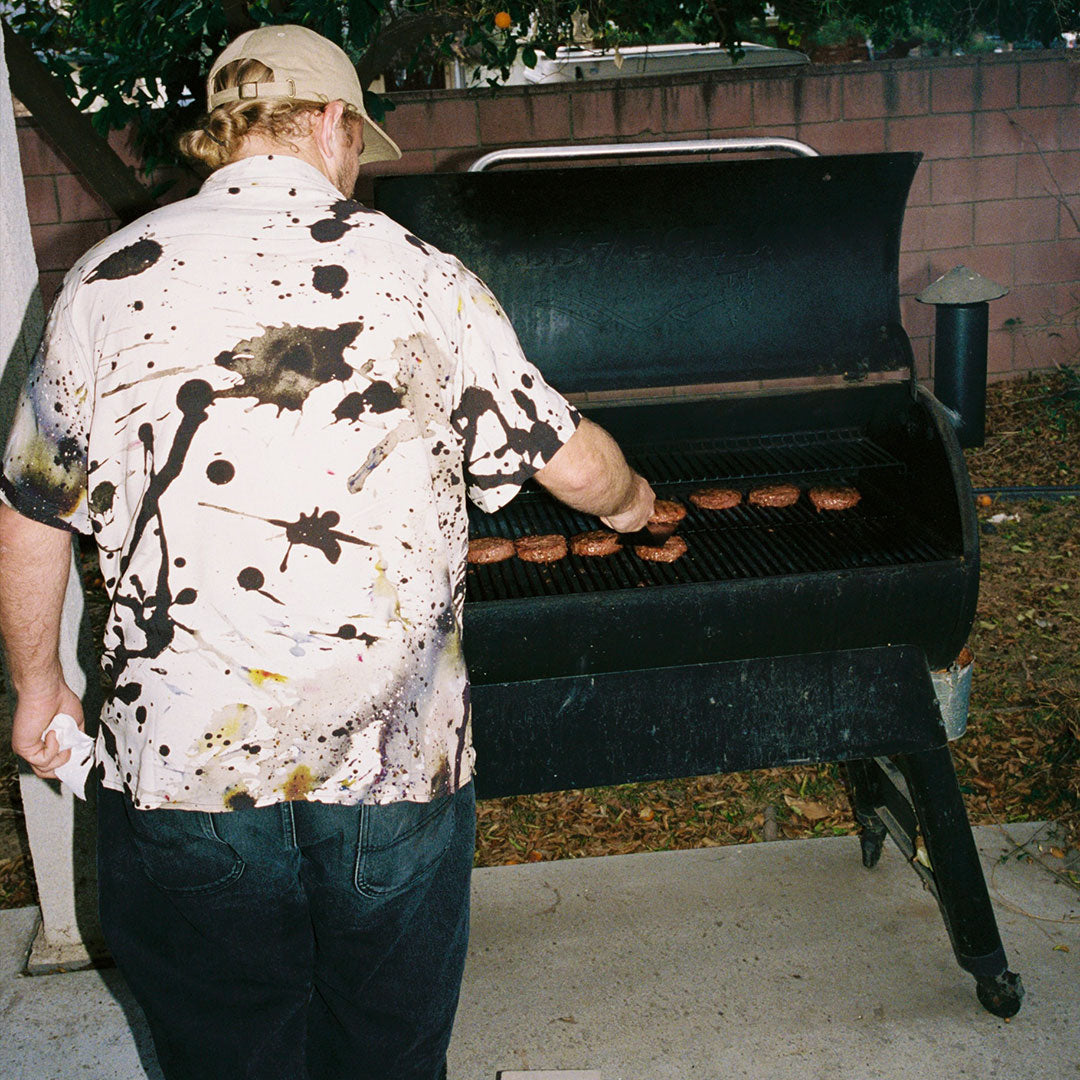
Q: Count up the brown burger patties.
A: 8